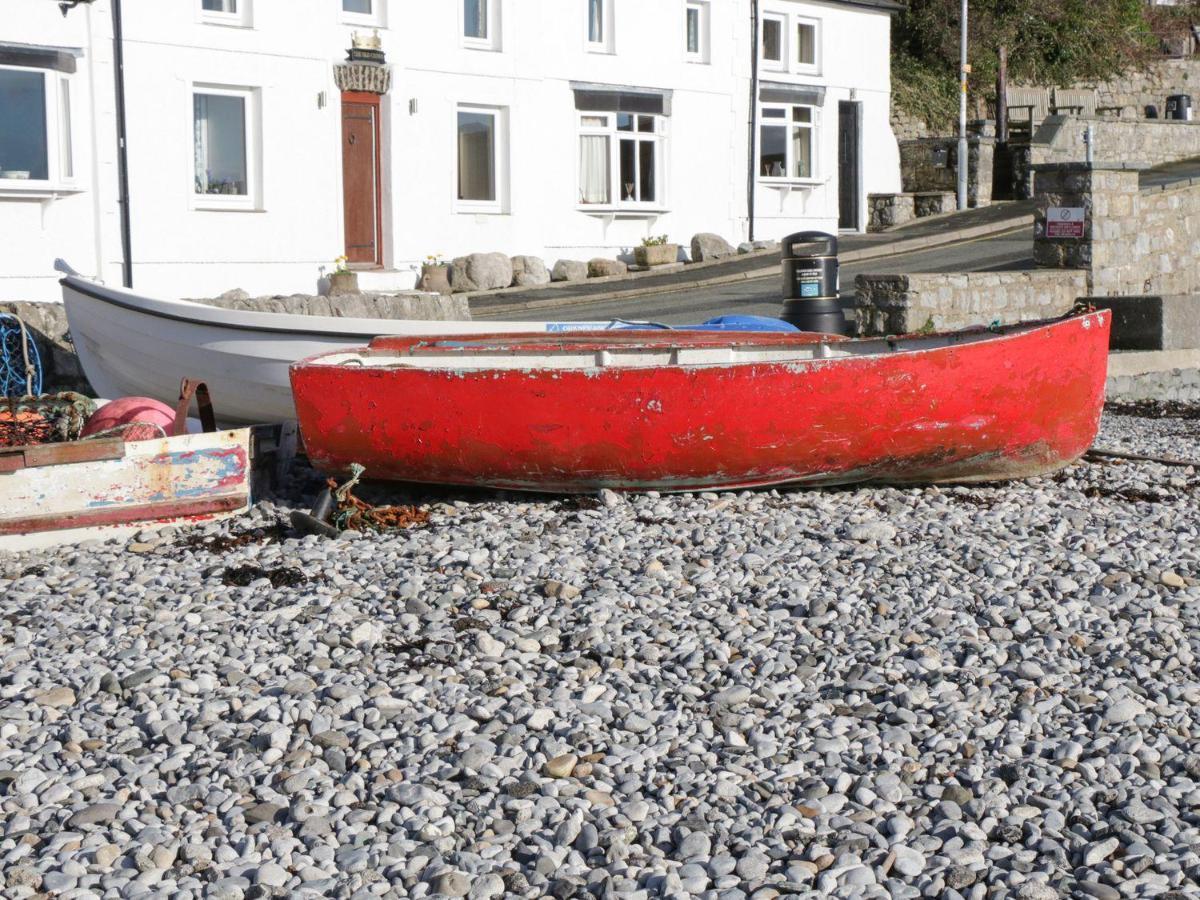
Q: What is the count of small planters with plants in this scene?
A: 3